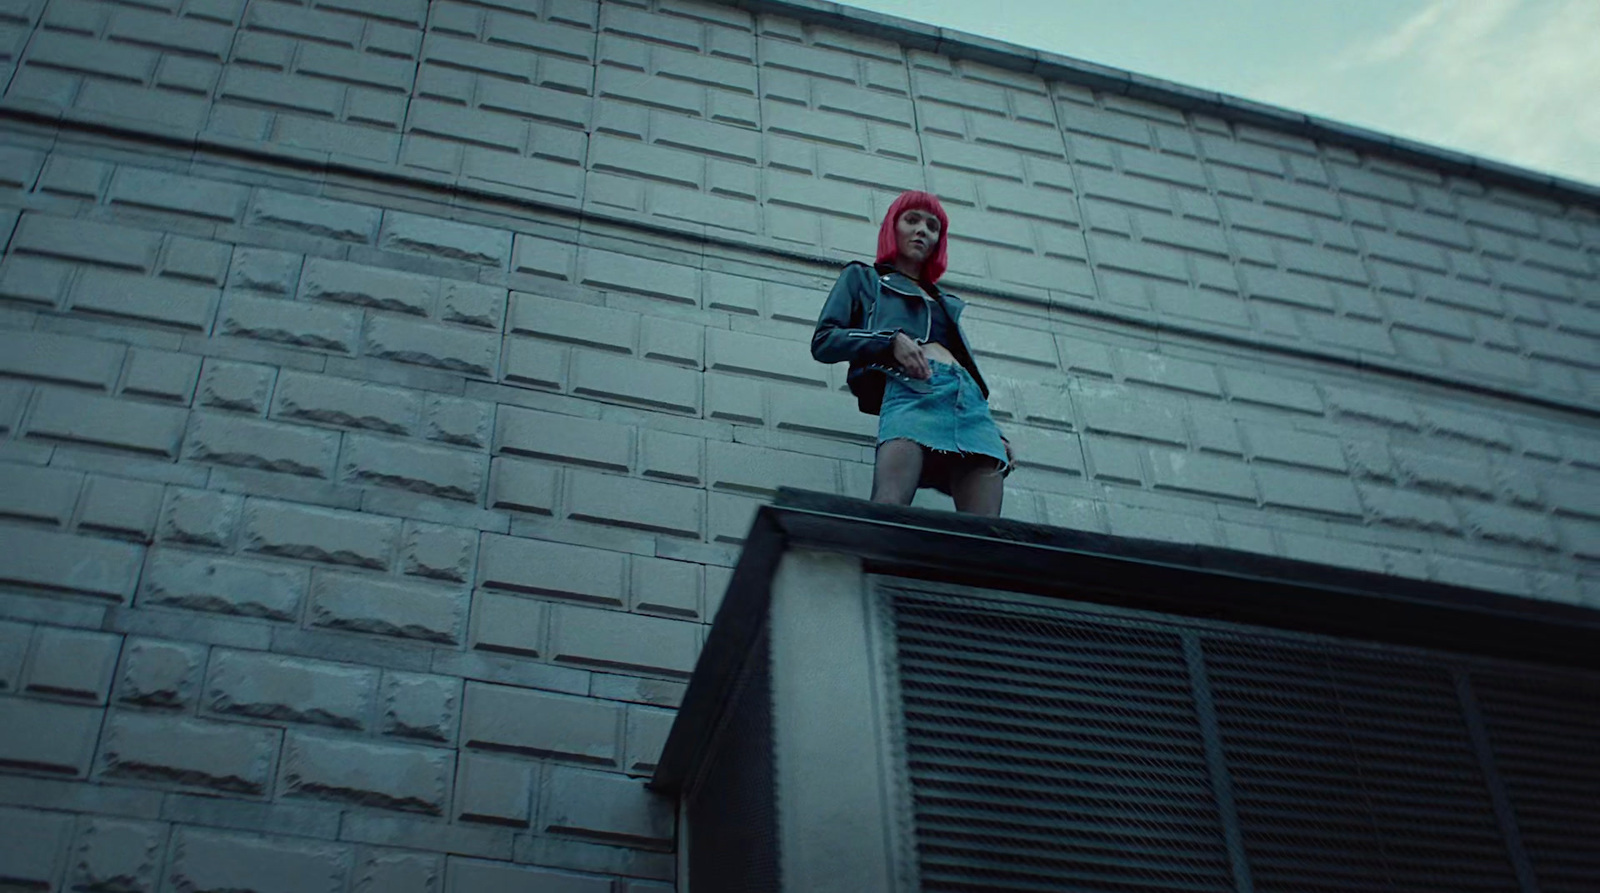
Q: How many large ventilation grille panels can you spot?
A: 3